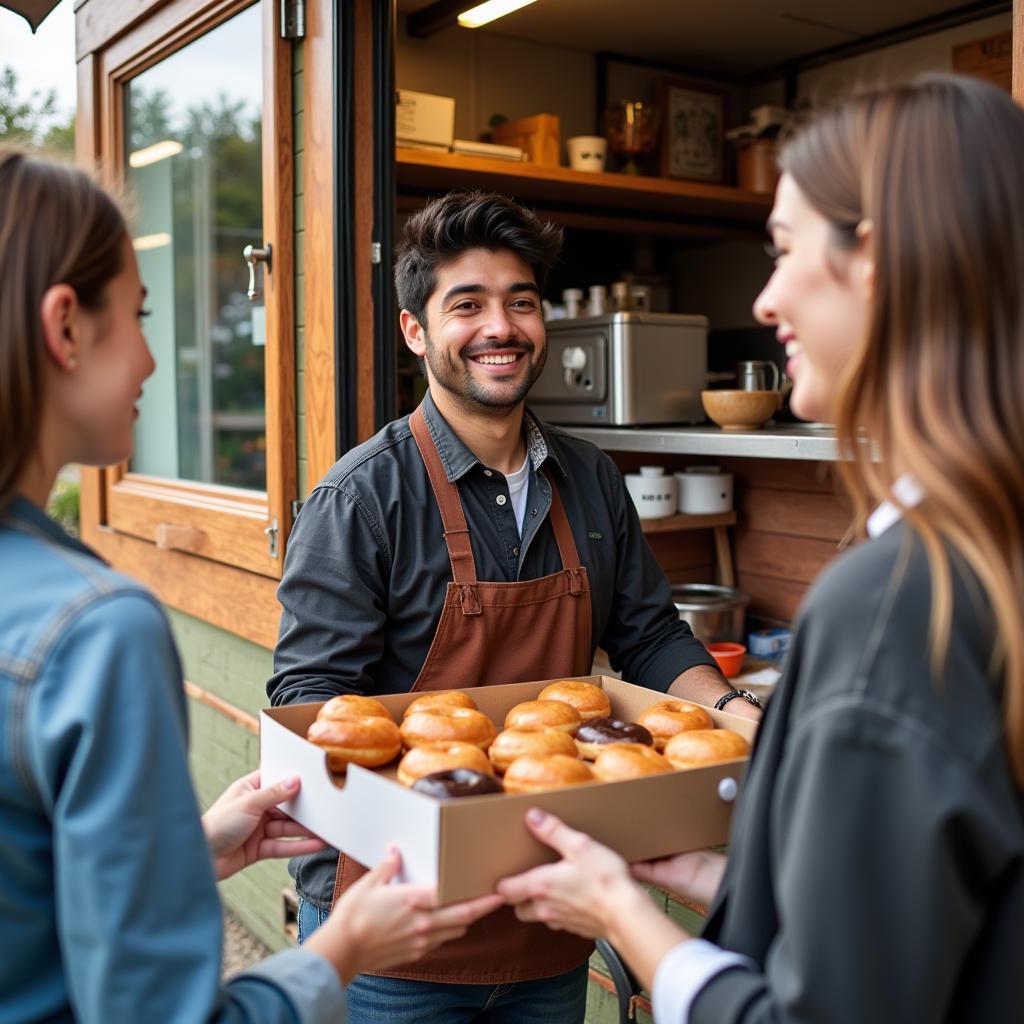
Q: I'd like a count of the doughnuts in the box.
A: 14